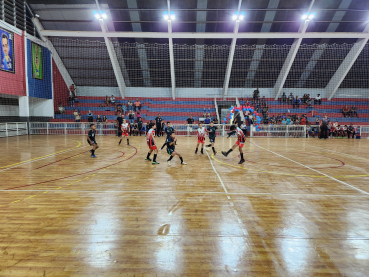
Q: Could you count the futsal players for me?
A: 8